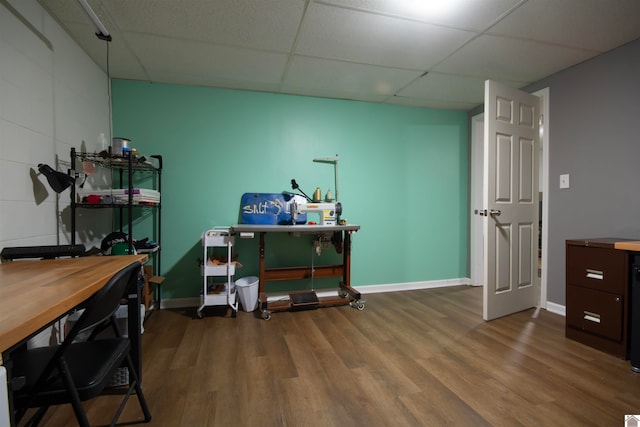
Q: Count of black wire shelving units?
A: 1